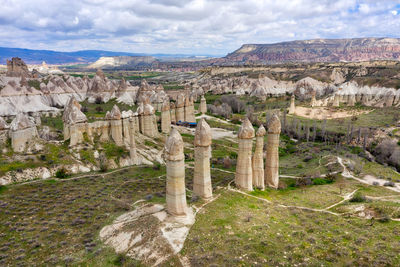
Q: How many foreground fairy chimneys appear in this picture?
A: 5